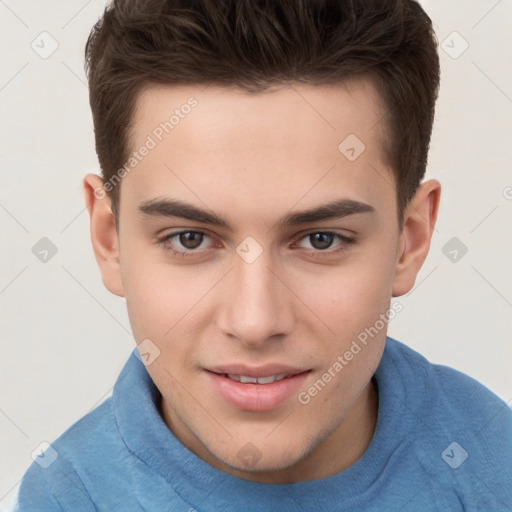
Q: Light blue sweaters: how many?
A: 1